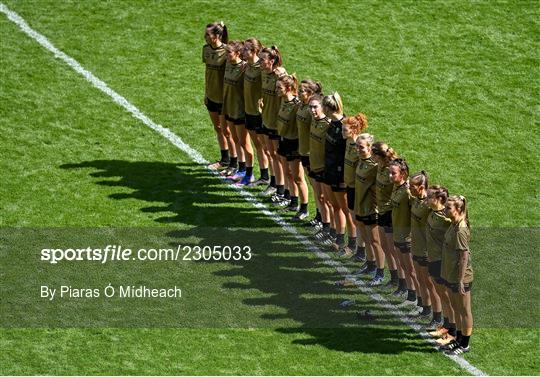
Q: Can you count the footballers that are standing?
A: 15